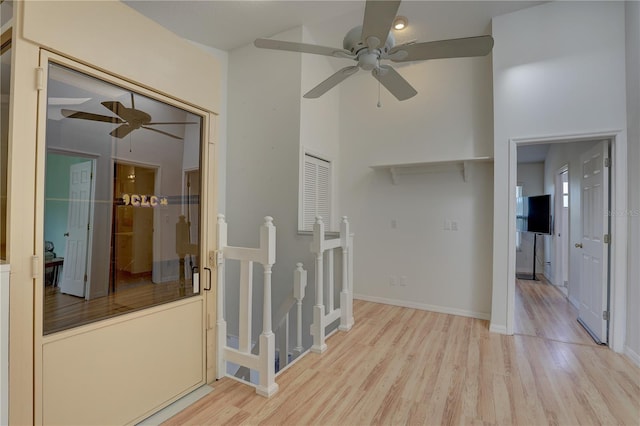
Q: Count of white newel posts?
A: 5